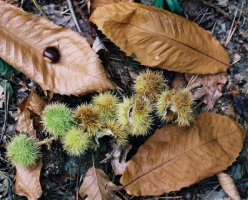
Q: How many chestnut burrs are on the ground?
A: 9